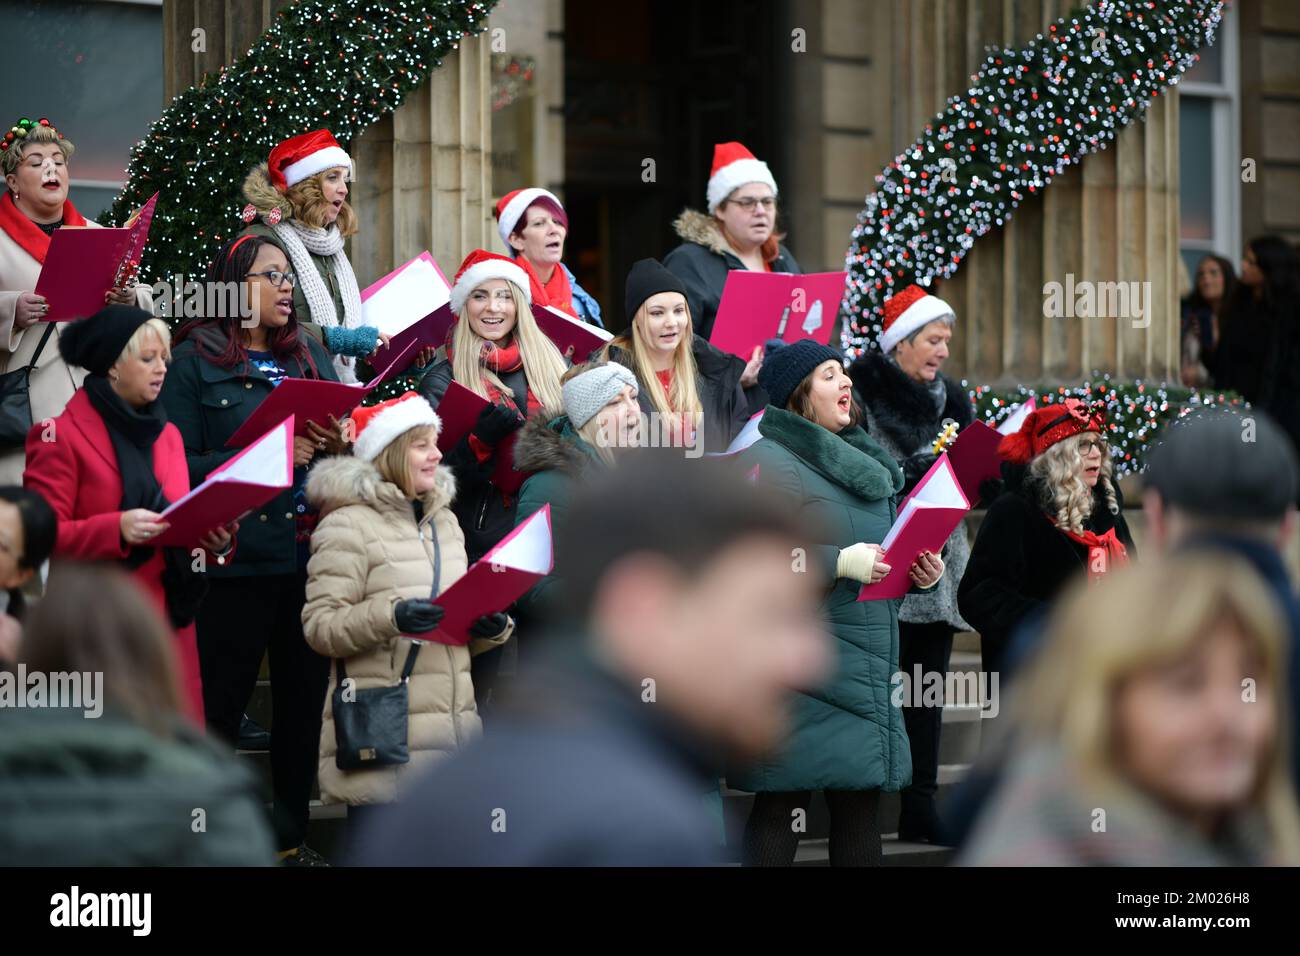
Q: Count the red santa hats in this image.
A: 6